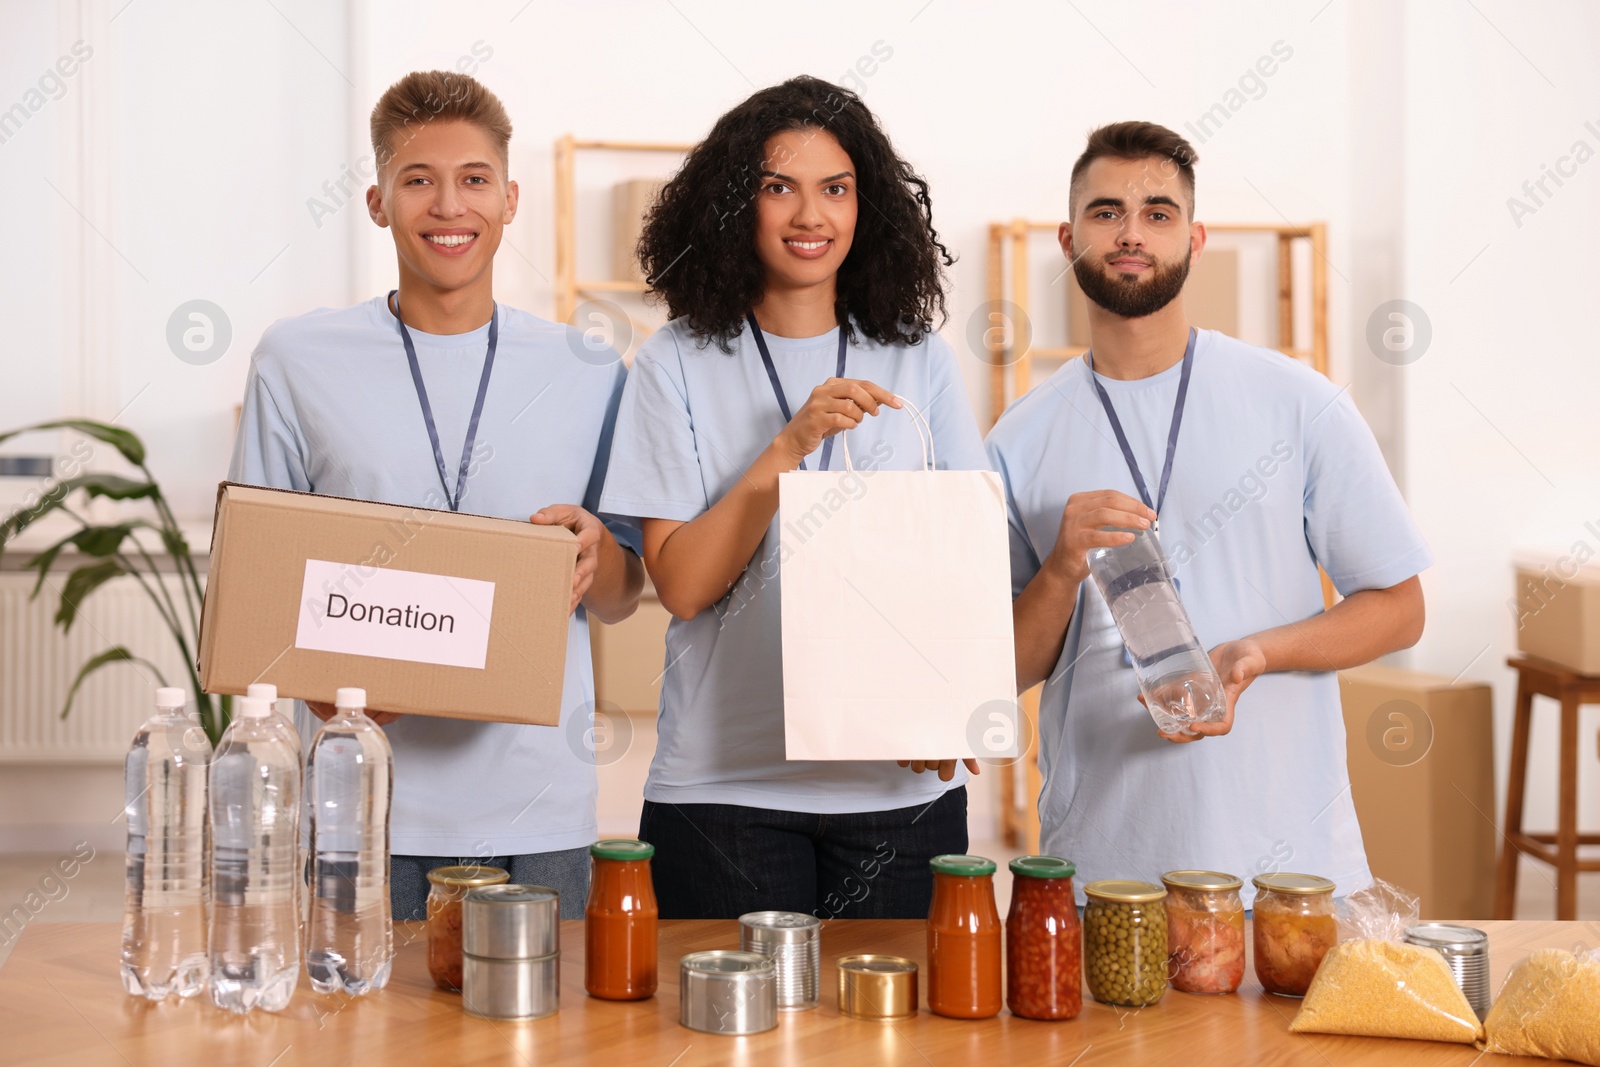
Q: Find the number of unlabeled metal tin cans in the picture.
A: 6